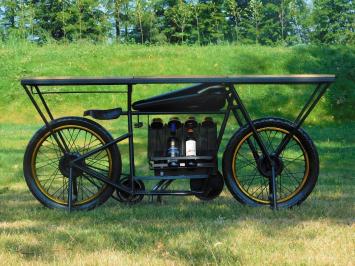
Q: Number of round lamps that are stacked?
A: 0